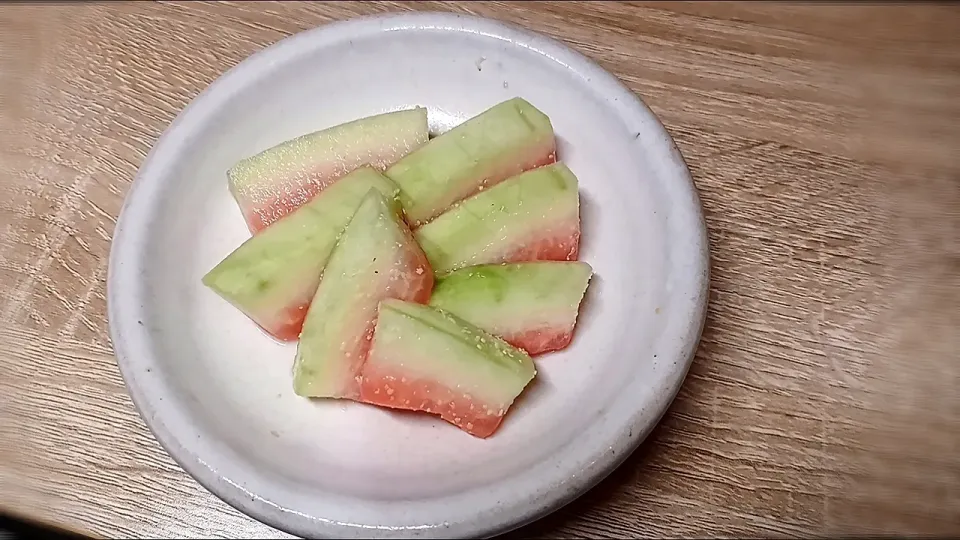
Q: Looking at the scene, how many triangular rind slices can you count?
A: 2